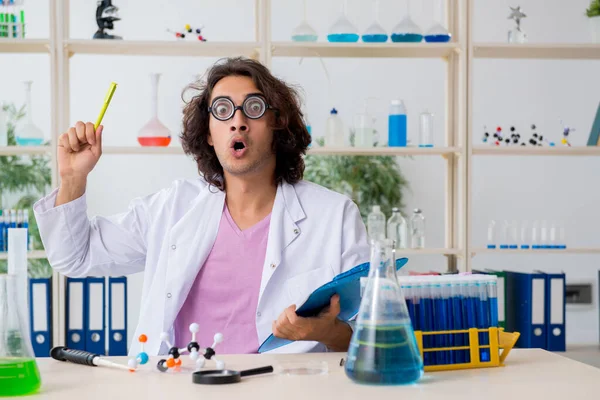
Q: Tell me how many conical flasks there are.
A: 2